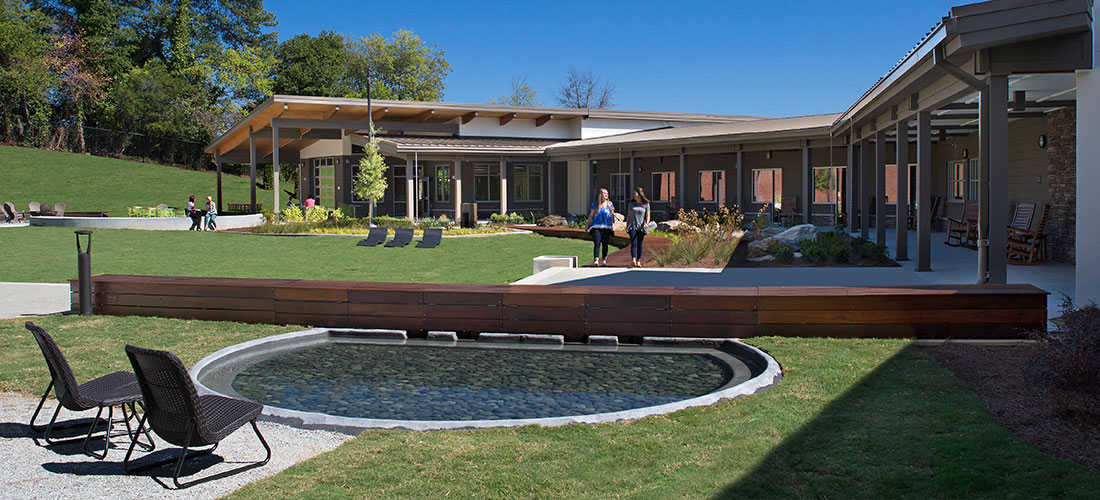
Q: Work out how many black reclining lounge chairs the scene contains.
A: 3